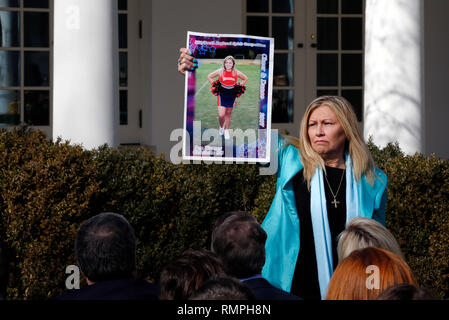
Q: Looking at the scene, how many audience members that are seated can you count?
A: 7